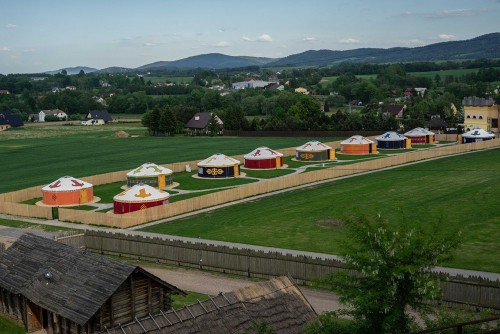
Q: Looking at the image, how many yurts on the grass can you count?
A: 10